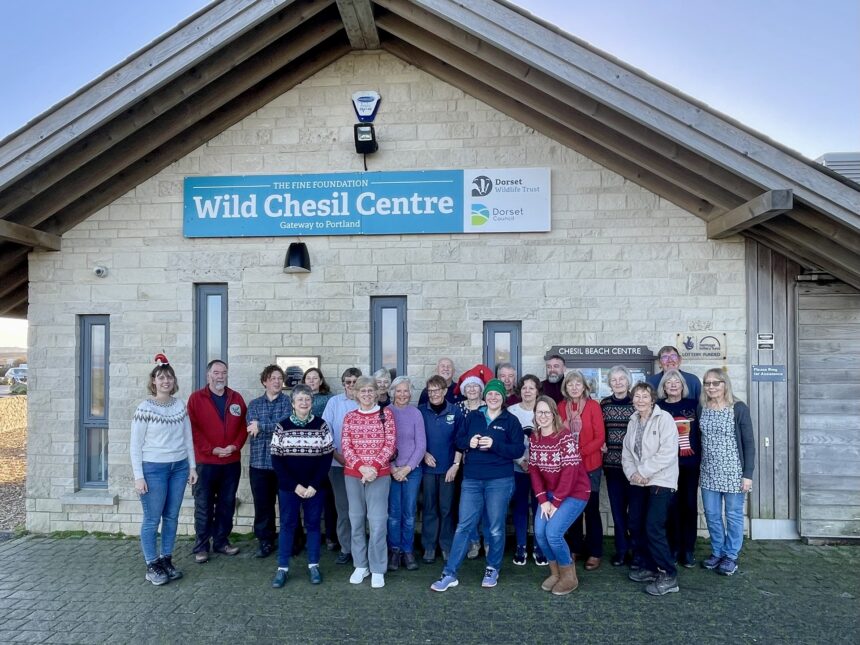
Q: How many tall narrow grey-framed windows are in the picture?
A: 4